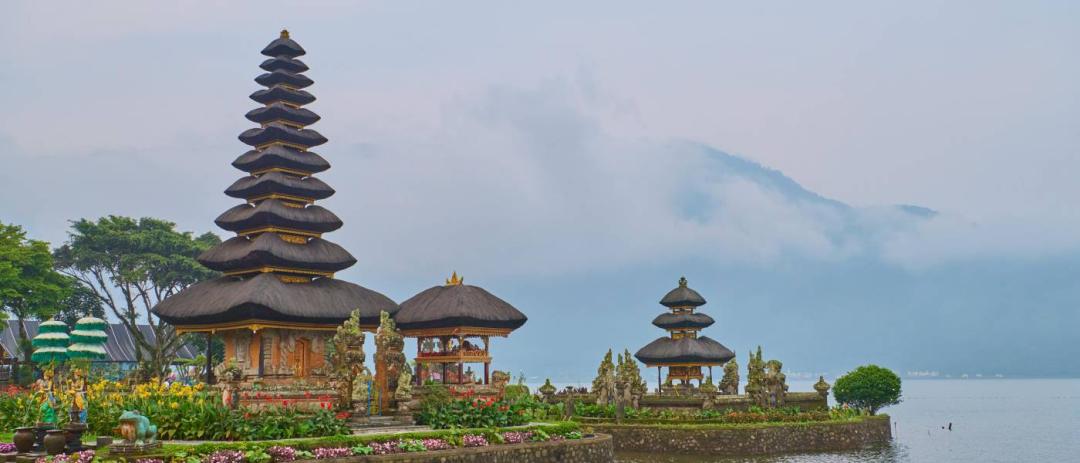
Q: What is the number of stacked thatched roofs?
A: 14